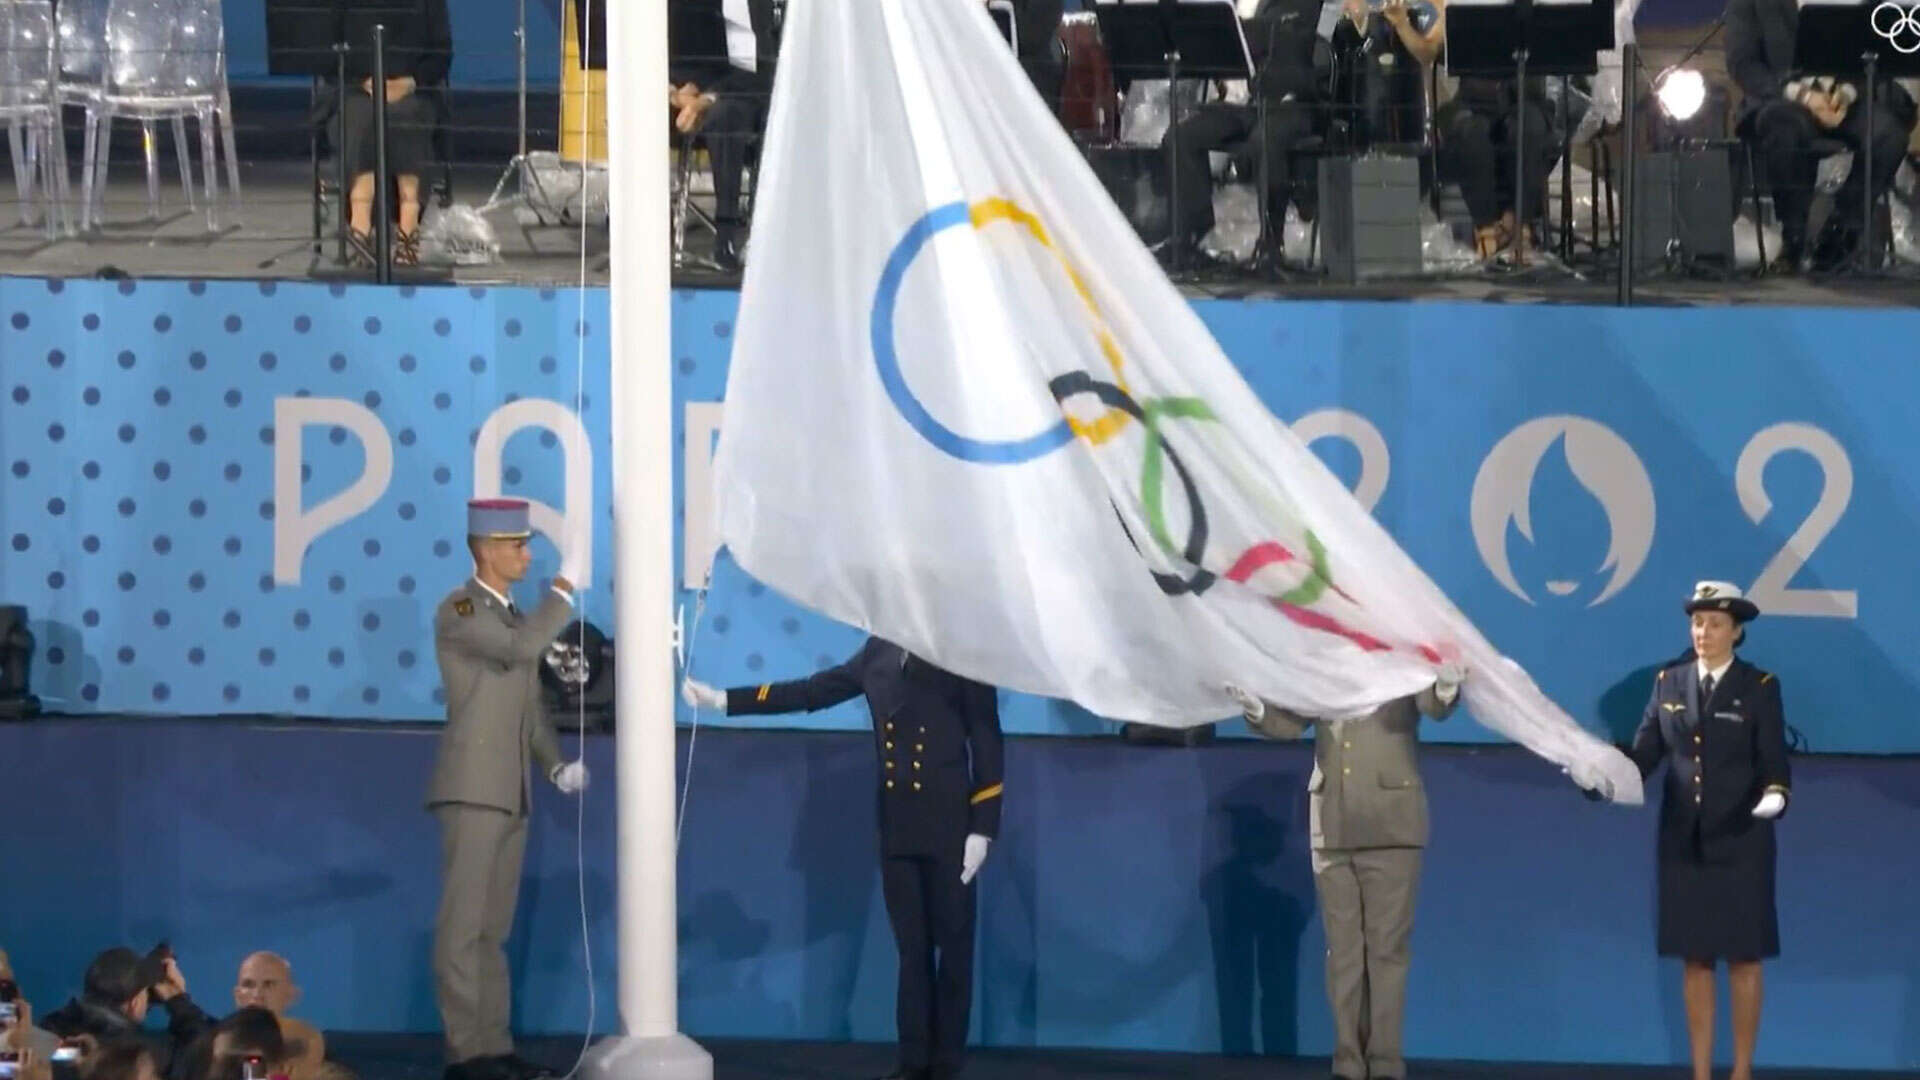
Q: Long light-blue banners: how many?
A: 1